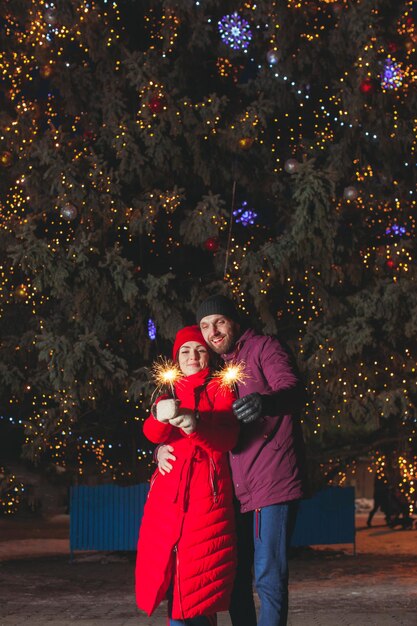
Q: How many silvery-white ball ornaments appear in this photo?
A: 5